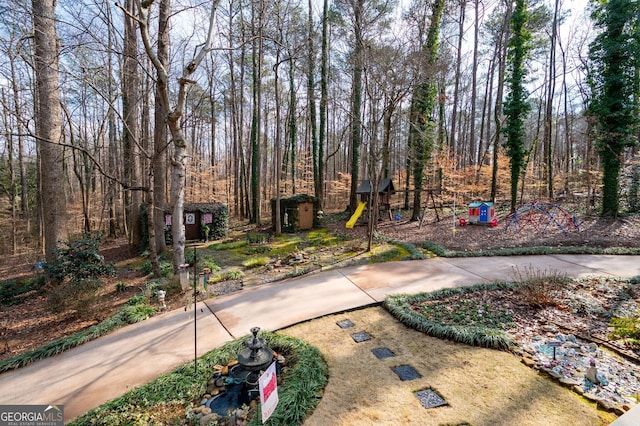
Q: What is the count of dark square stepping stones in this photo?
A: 5